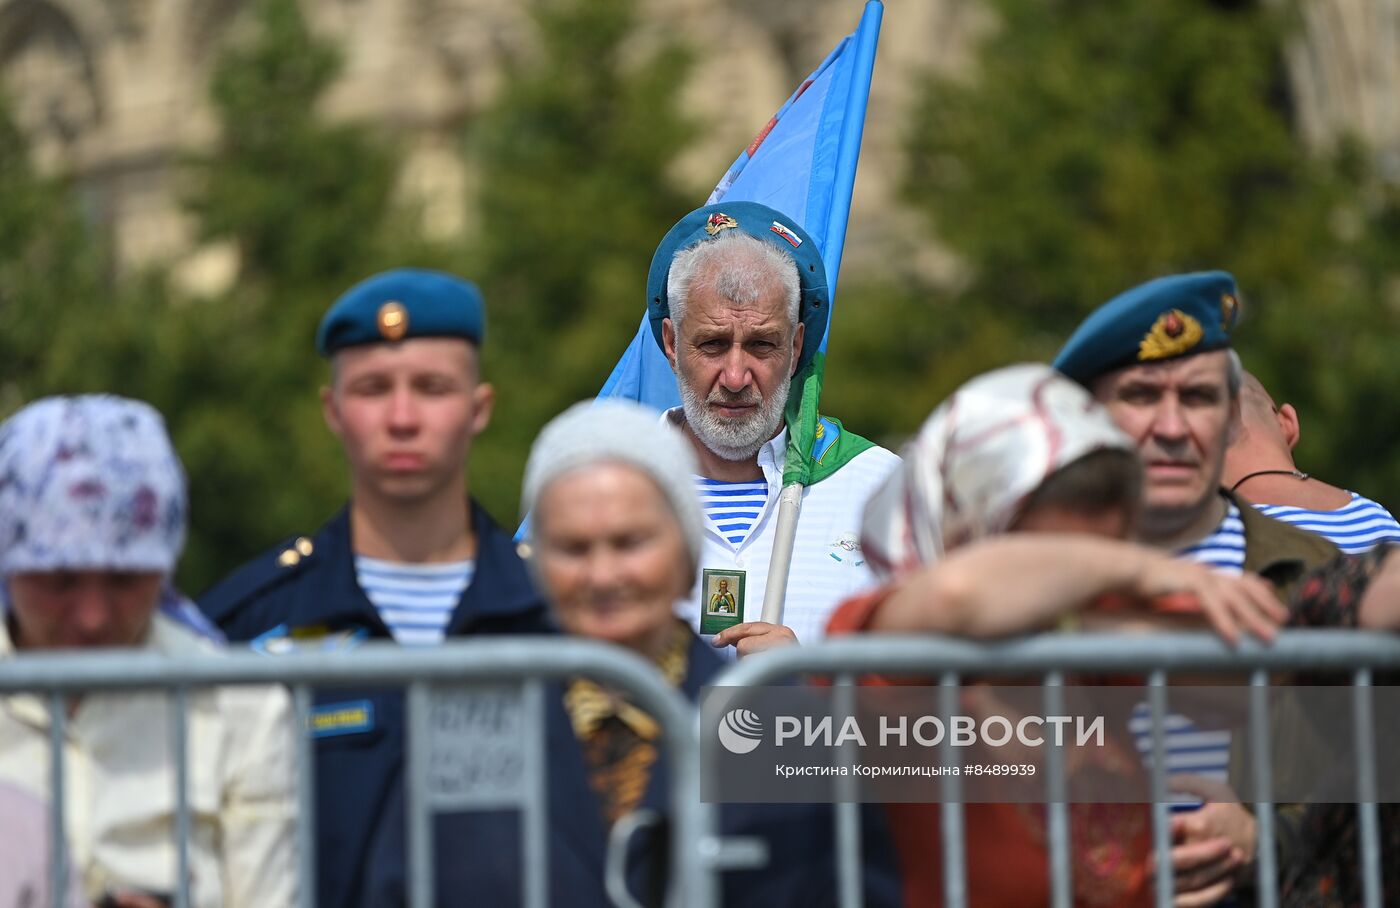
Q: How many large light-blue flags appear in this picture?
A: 1